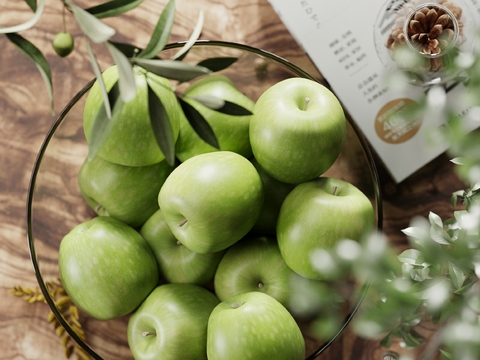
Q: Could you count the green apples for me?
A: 12